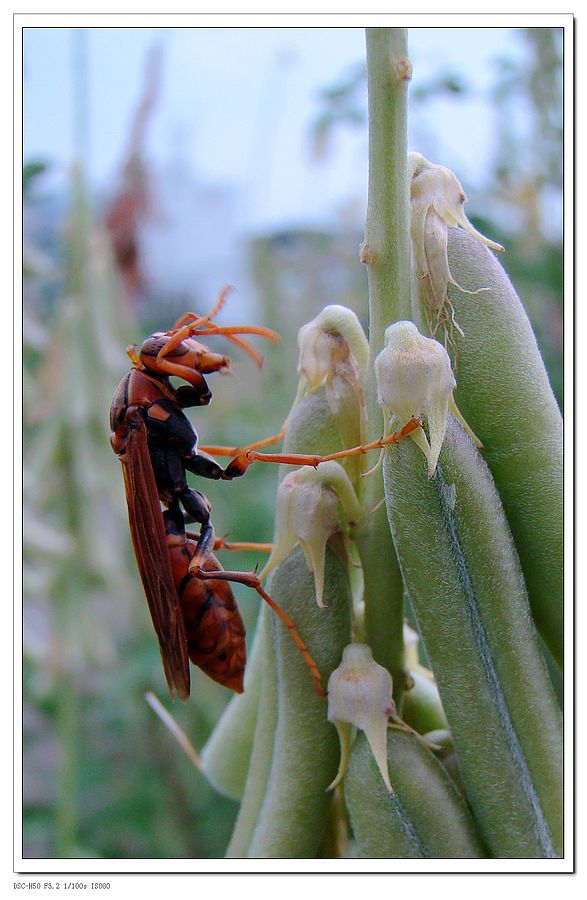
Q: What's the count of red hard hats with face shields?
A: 0